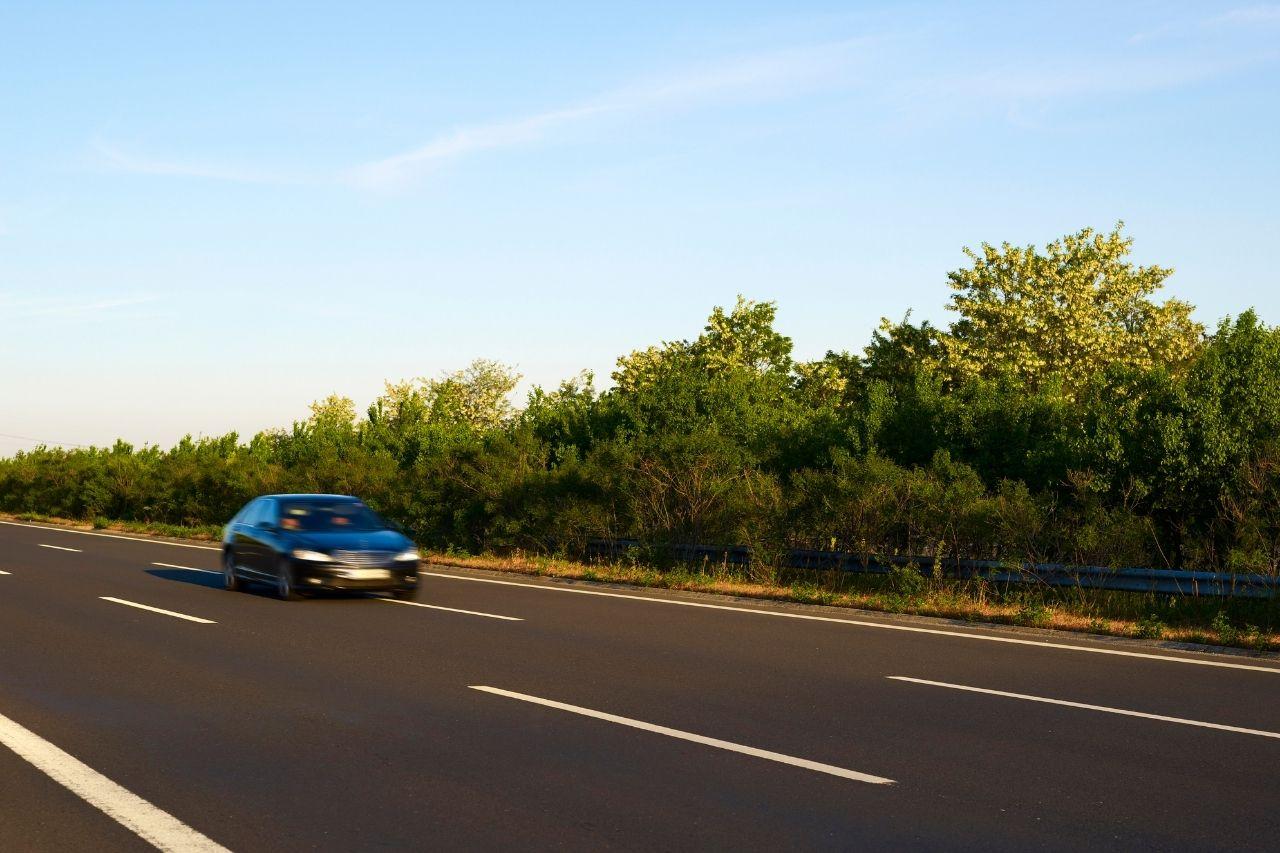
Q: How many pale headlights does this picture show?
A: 2